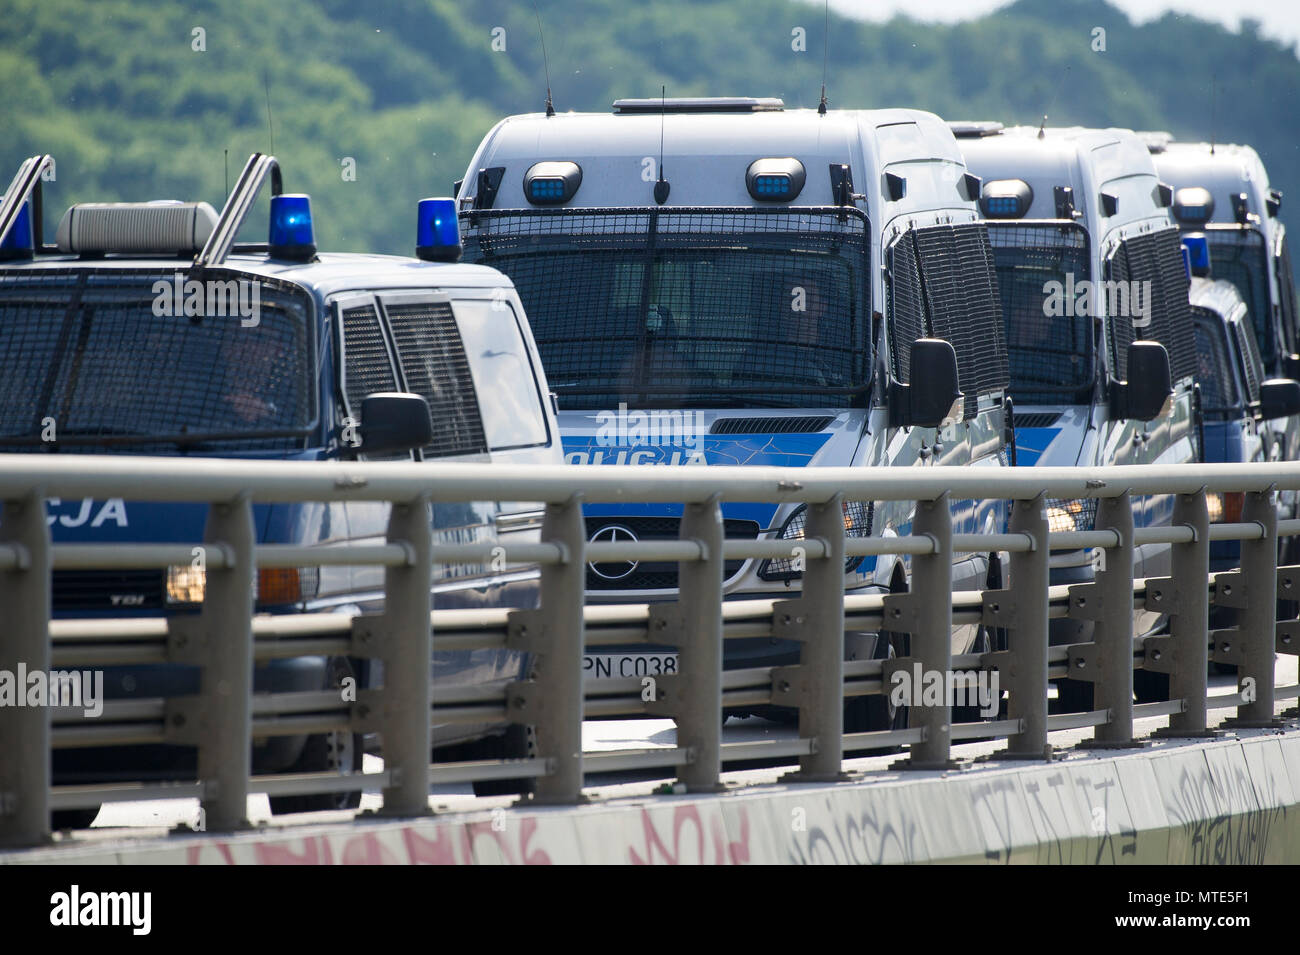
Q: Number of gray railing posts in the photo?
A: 11